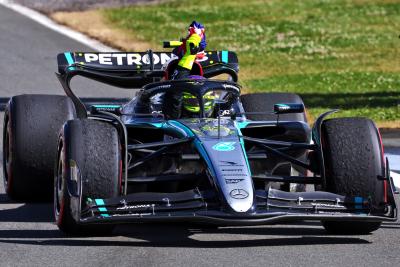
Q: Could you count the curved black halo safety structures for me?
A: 1